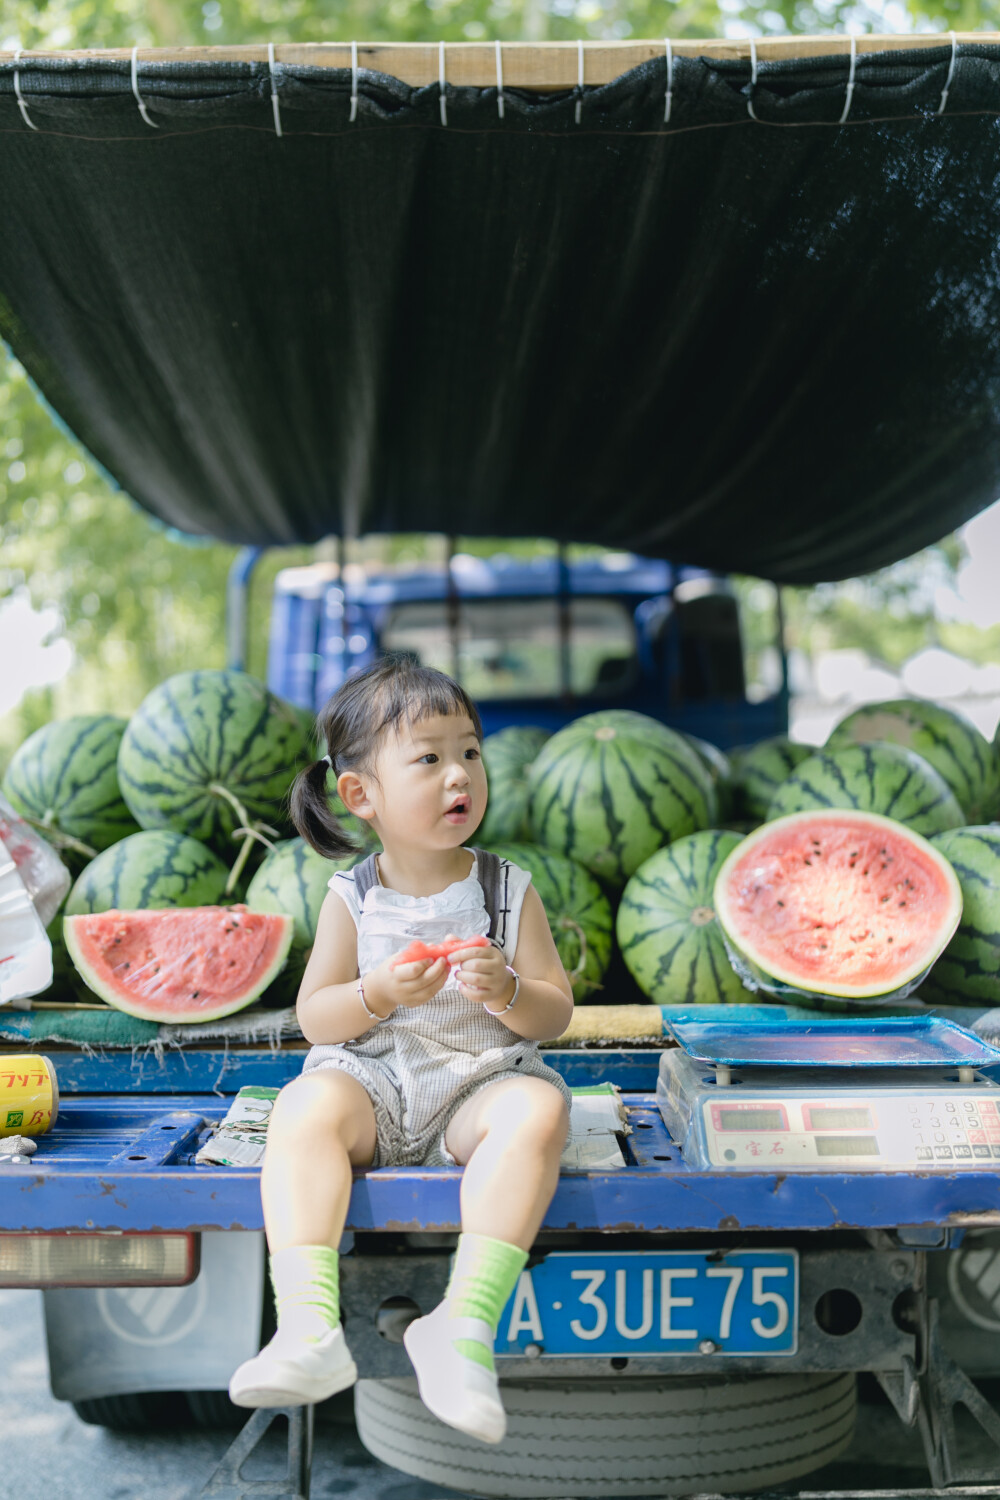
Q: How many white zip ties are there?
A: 11